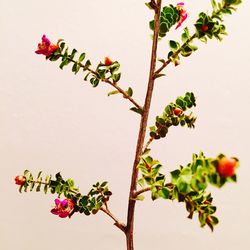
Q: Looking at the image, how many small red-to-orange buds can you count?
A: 5